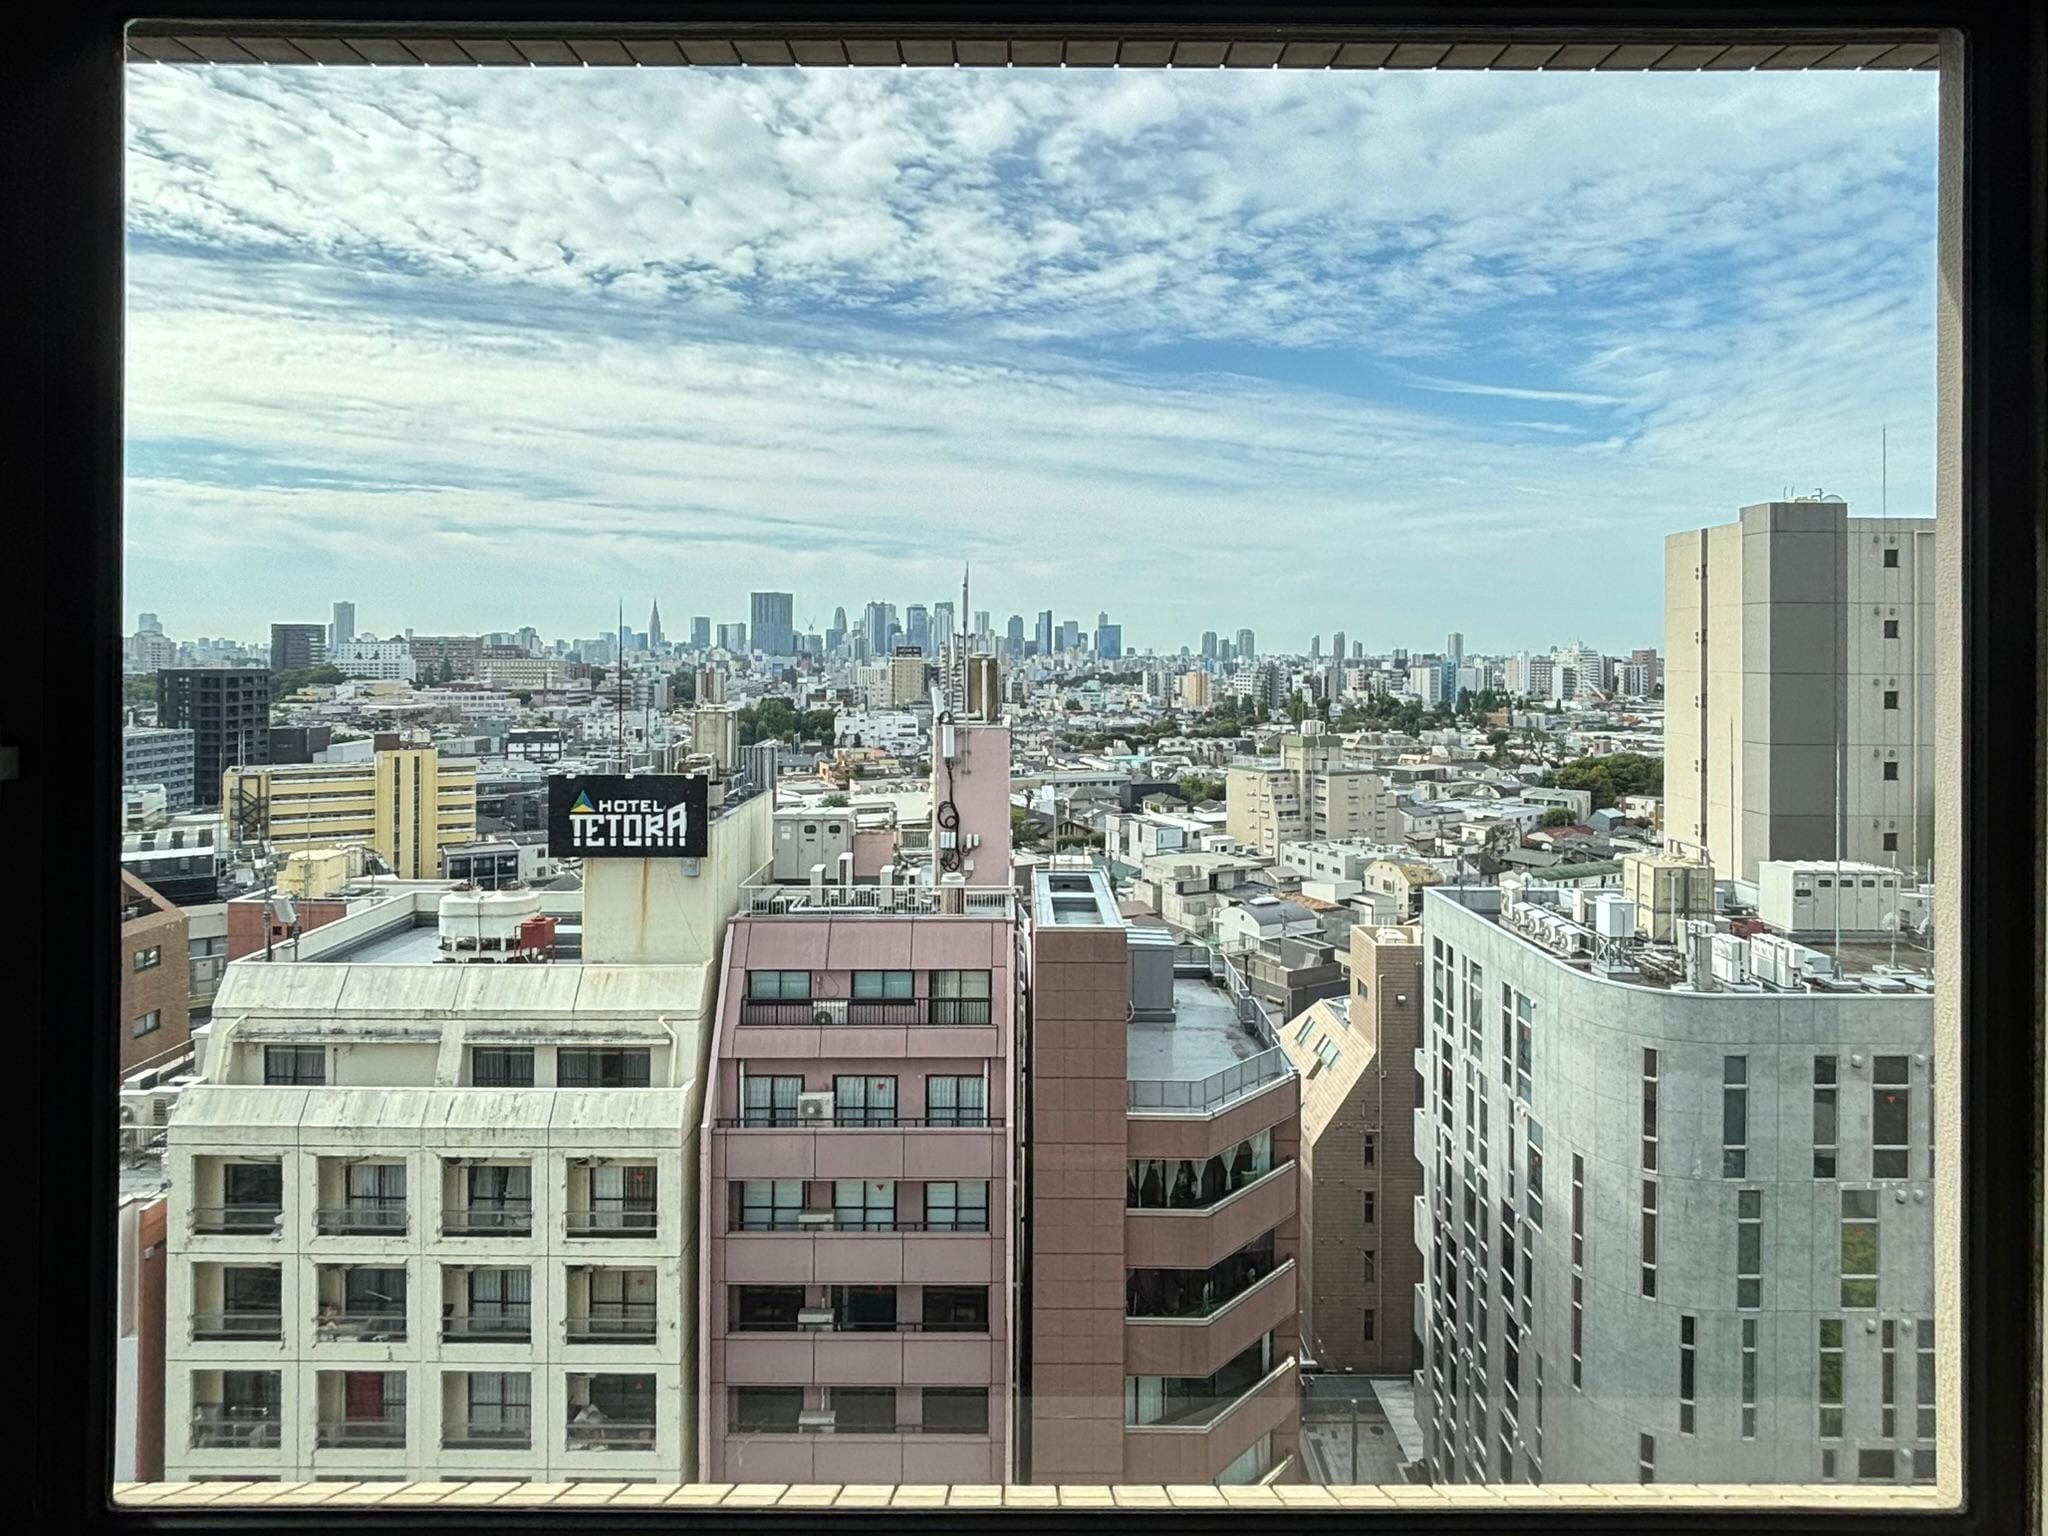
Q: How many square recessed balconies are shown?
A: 12